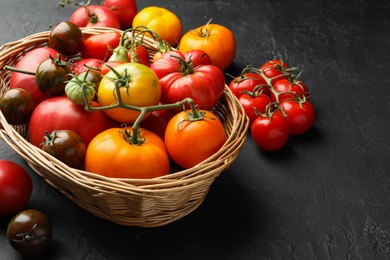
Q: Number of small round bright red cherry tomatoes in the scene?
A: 6